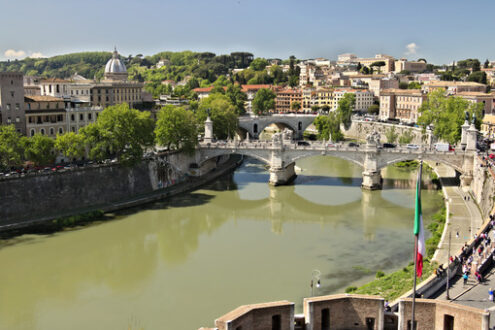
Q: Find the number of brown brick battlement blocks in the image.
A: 3